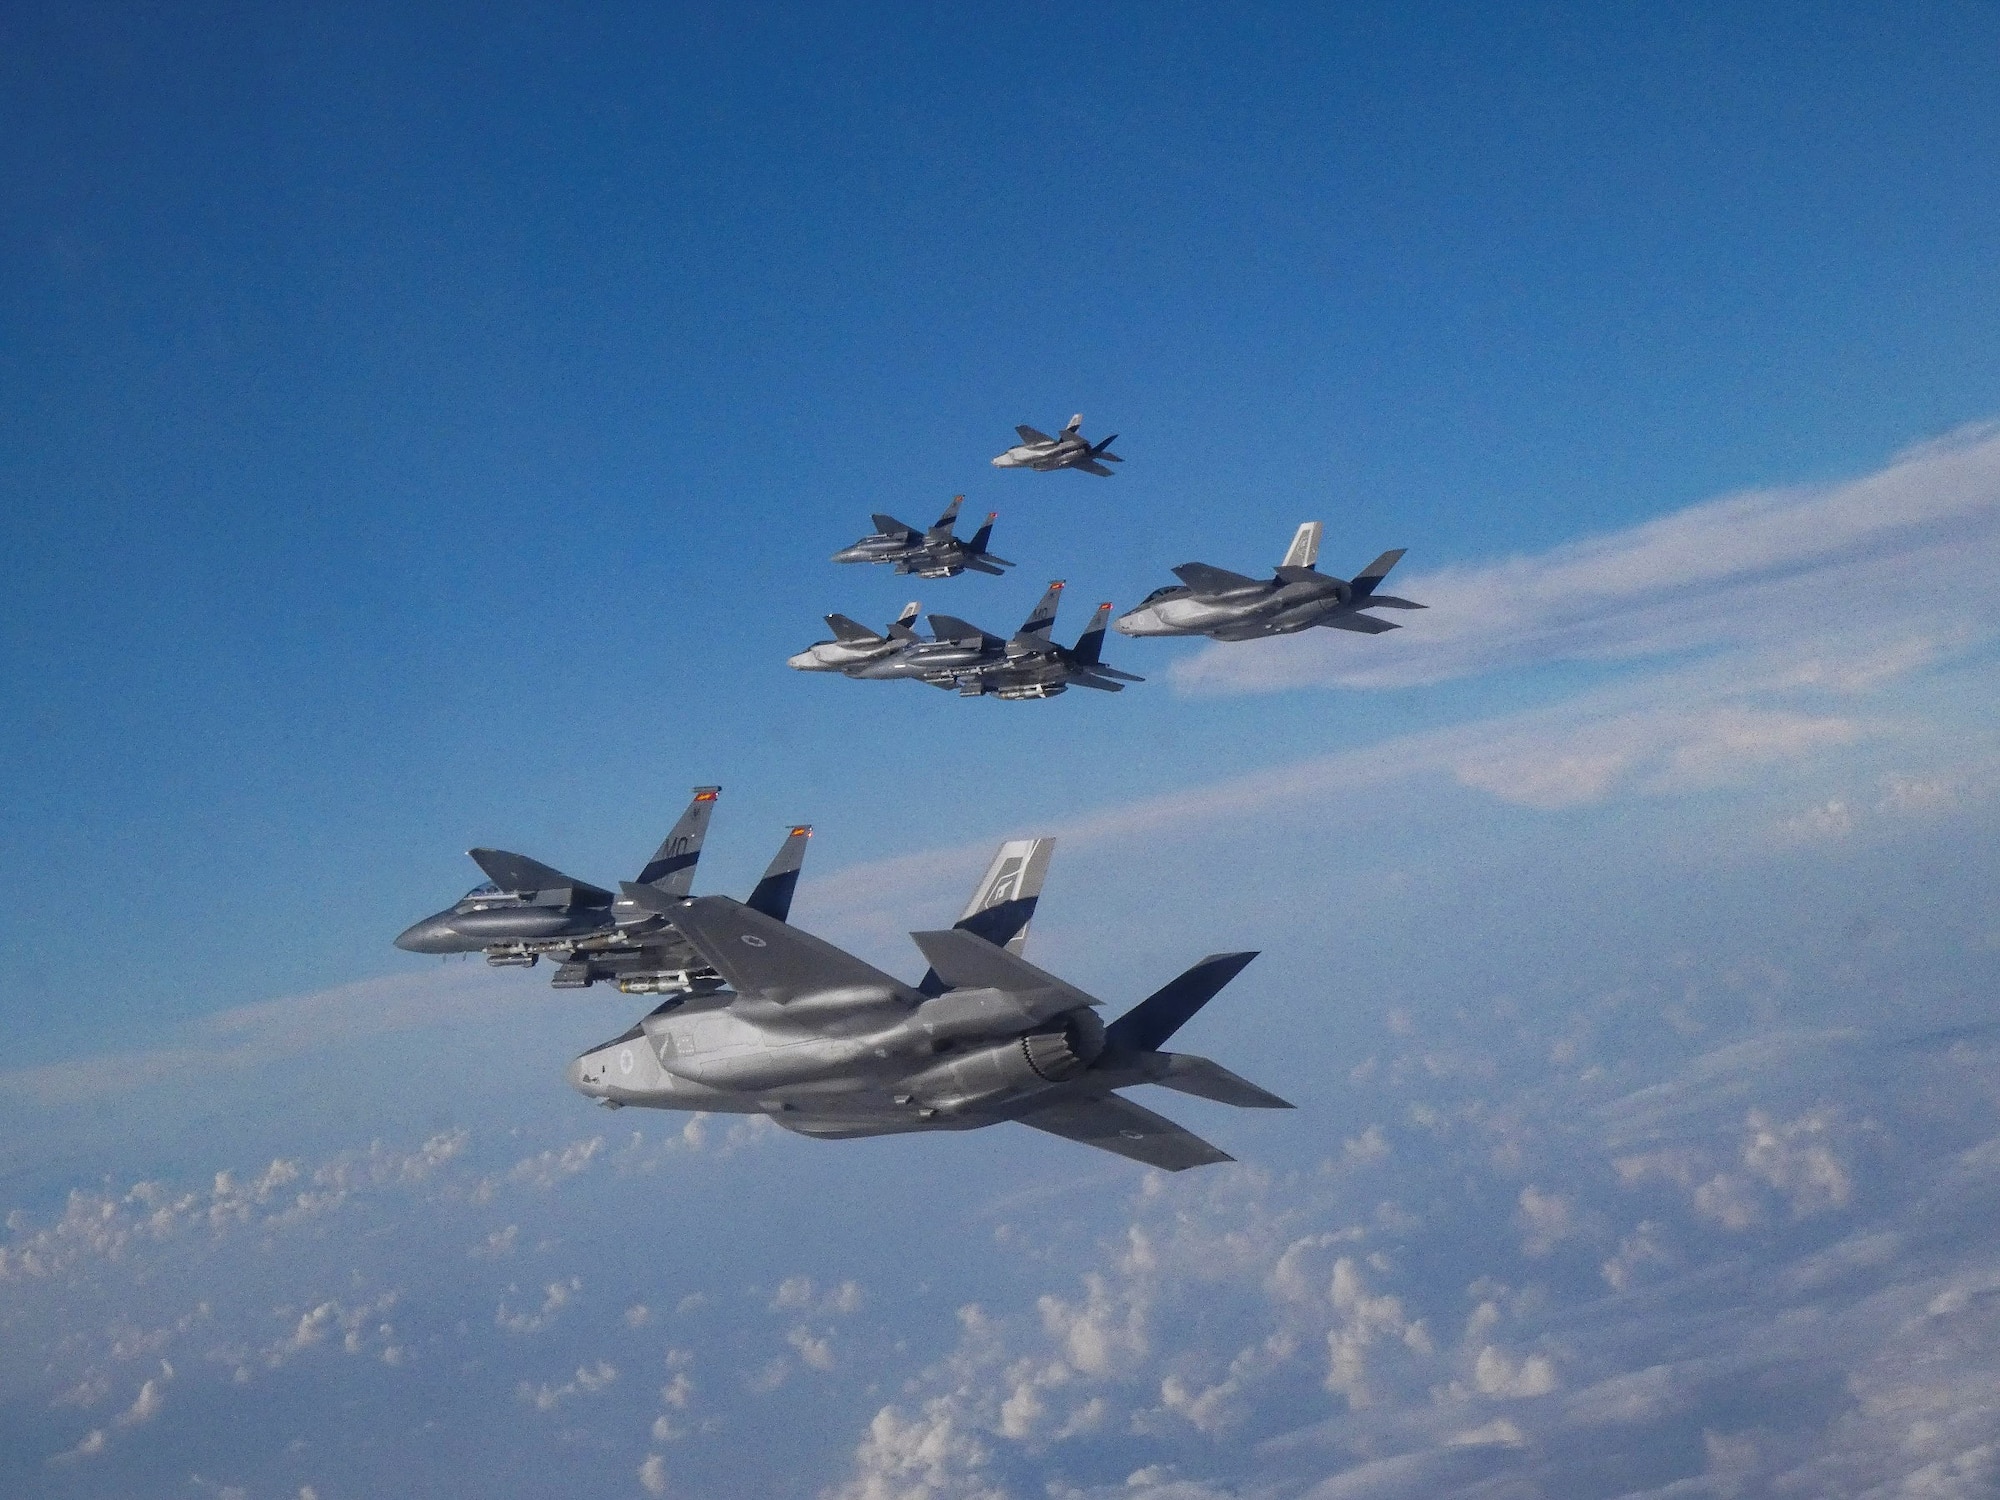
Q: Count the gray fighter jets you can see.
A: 7